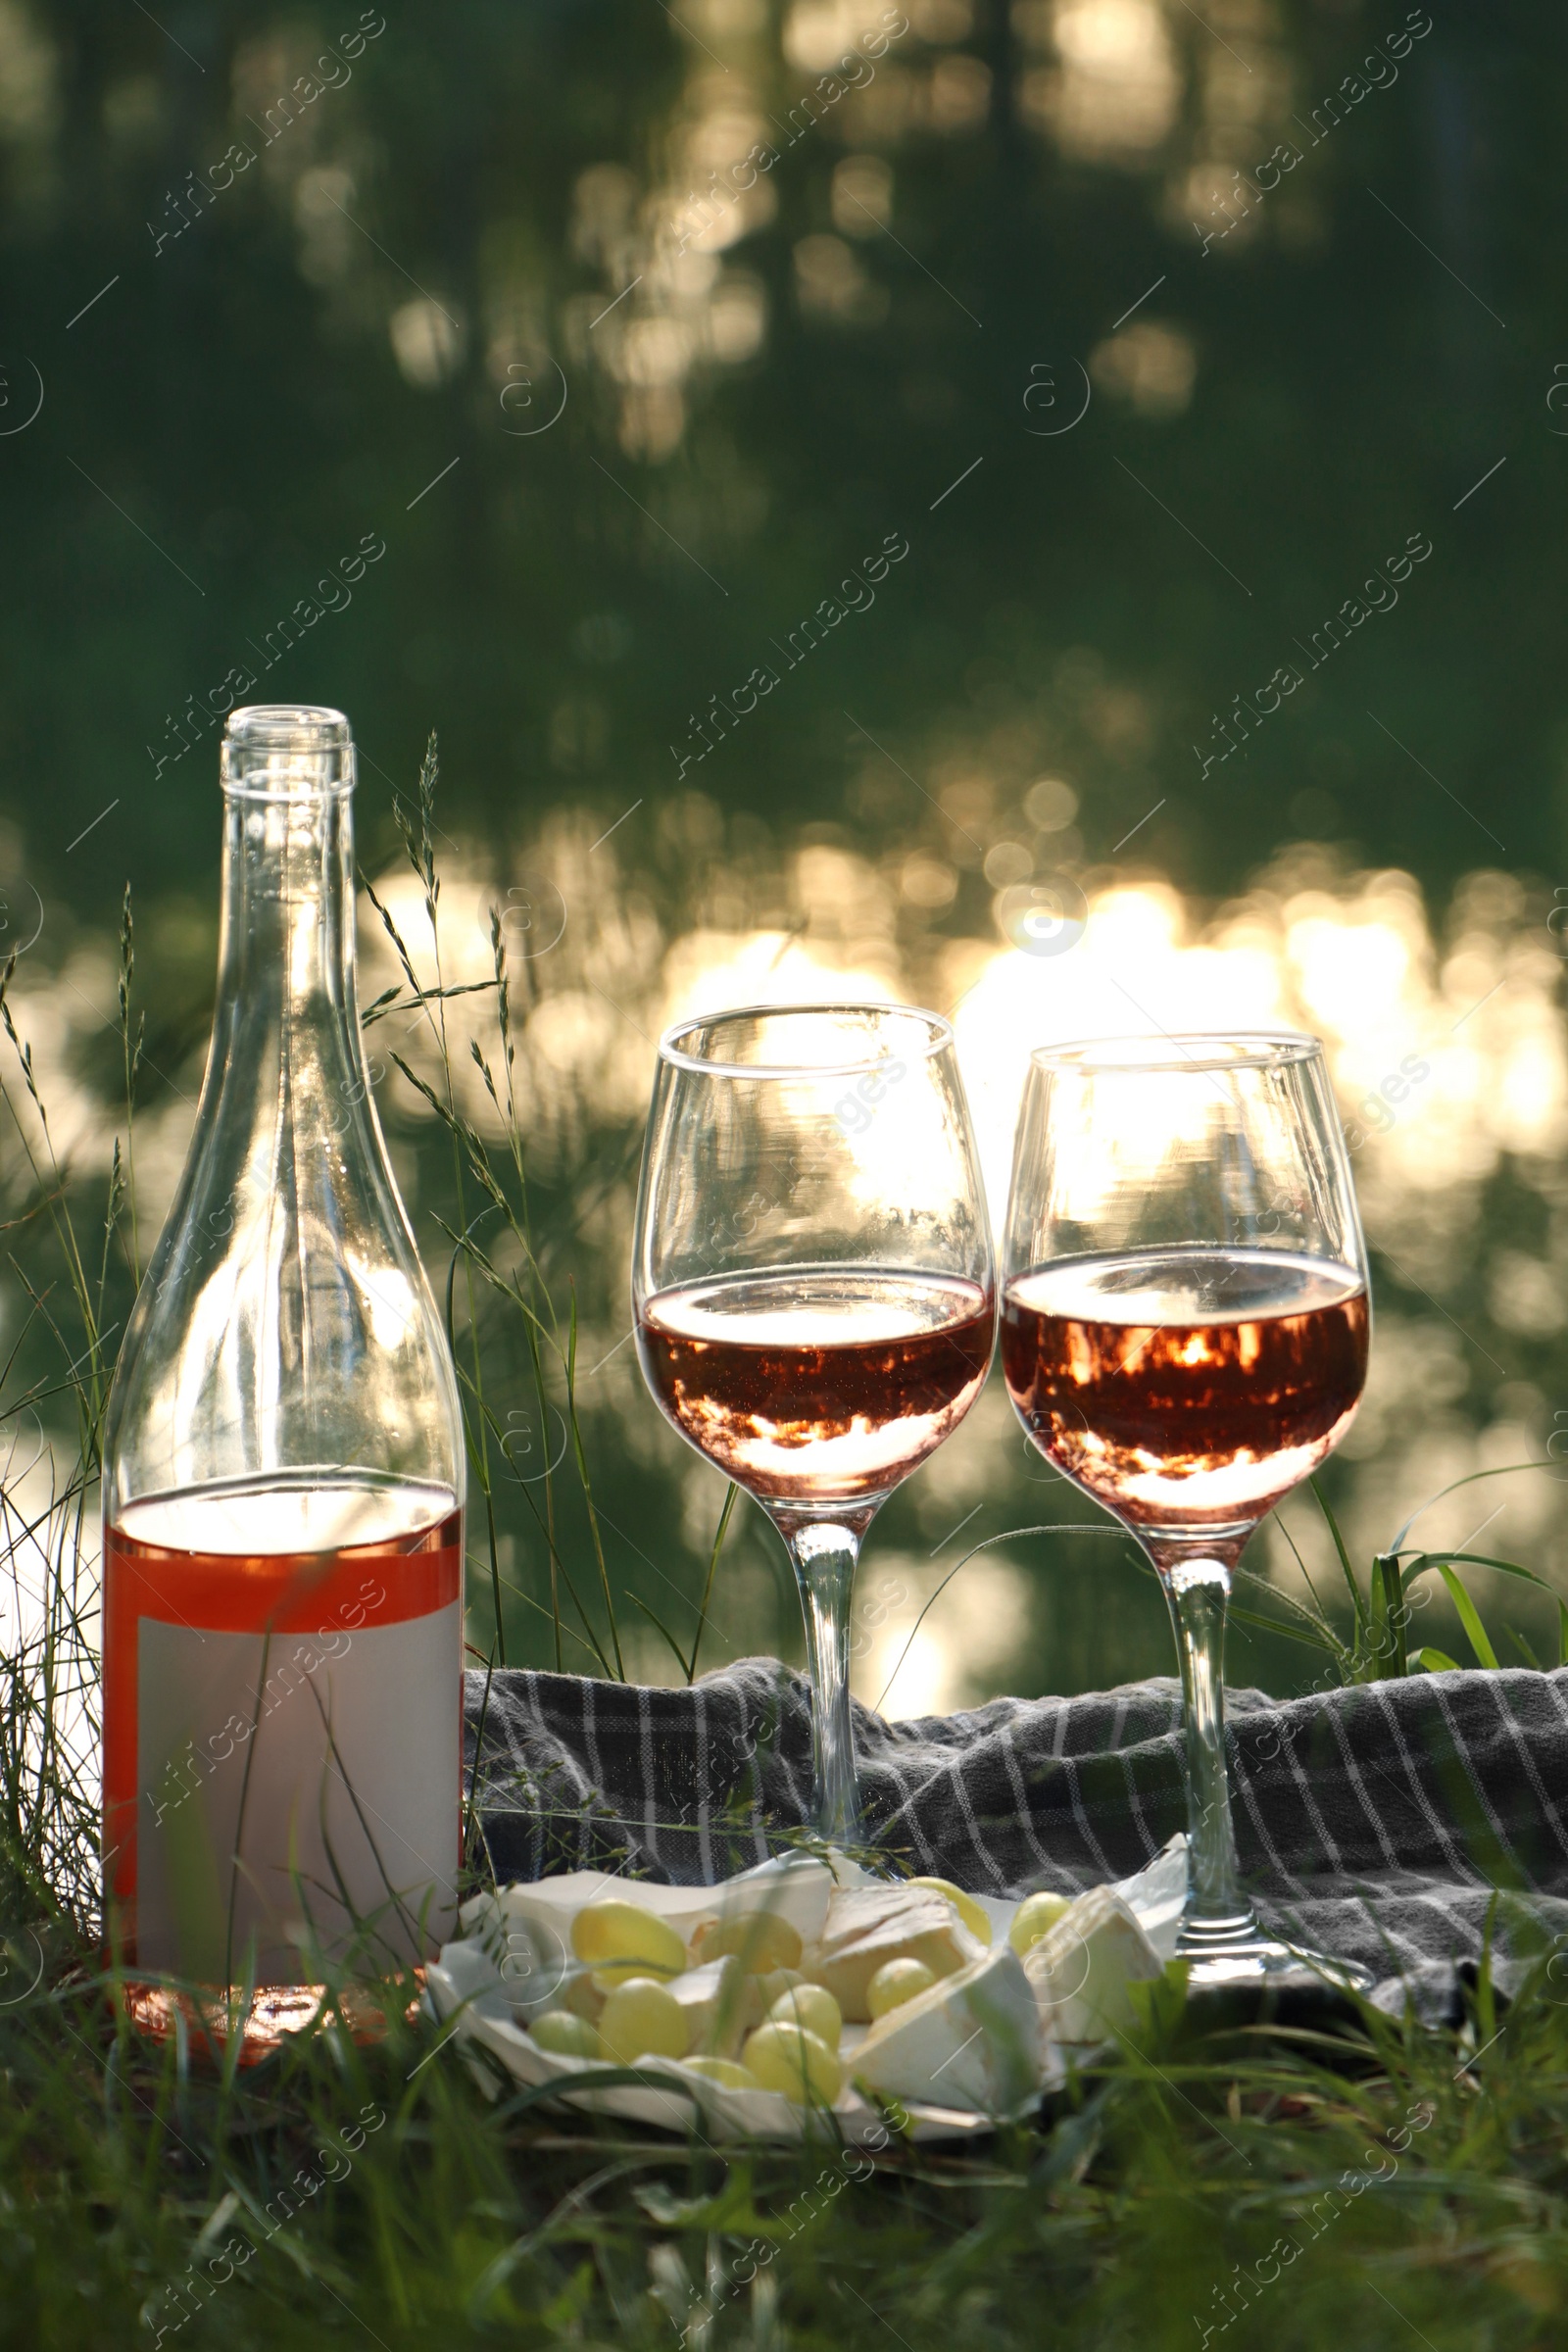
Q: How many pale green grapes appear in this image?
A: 10